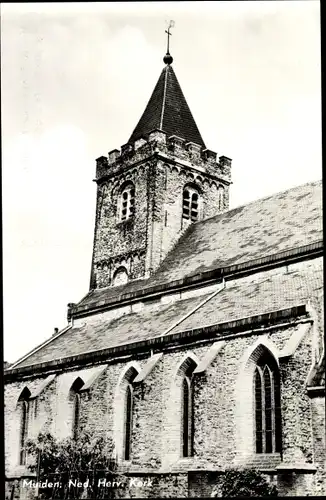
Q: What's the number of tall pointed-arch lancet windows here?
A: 5